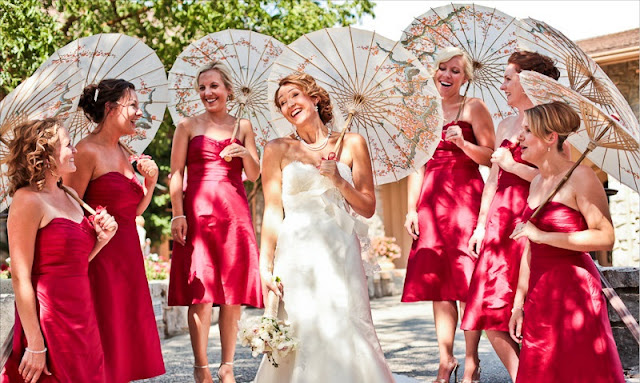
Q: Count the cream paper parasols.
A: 7